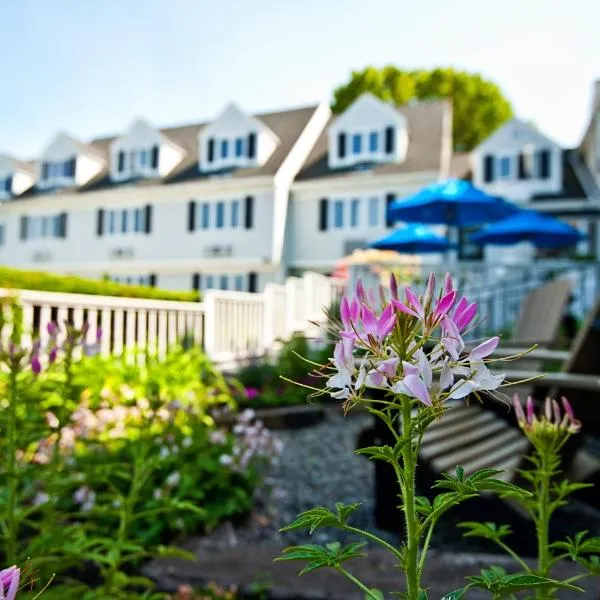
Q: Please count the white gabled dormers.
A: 6